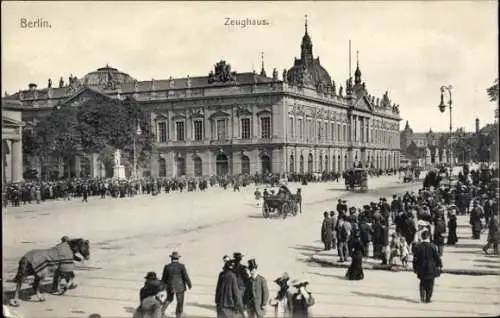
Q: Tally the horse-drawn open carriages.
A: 1